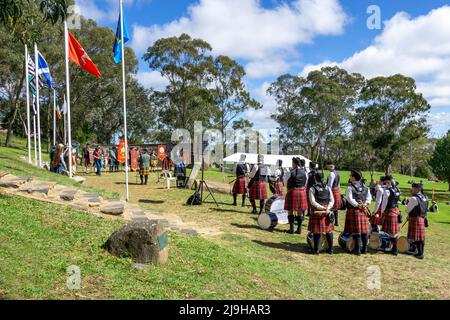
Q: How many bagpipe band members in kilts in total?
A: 12